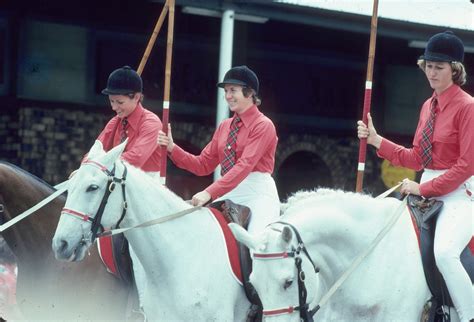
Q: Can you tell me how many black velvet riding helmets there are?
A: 3